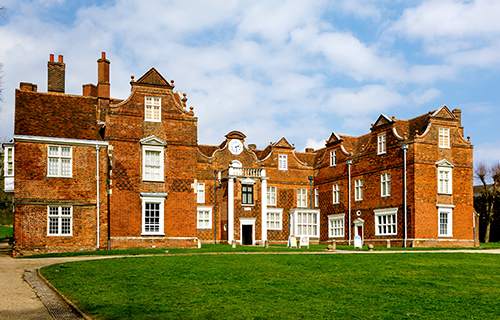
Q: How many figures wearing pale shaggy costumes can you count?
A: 0